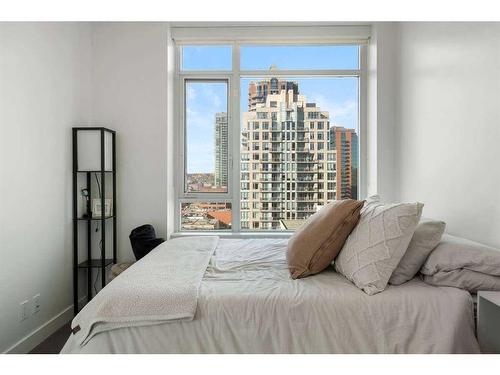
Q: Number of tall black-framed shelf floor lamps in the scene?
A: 1